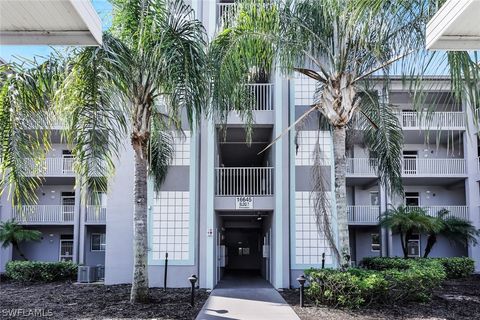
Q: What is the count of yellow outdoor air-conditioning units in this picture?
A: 0